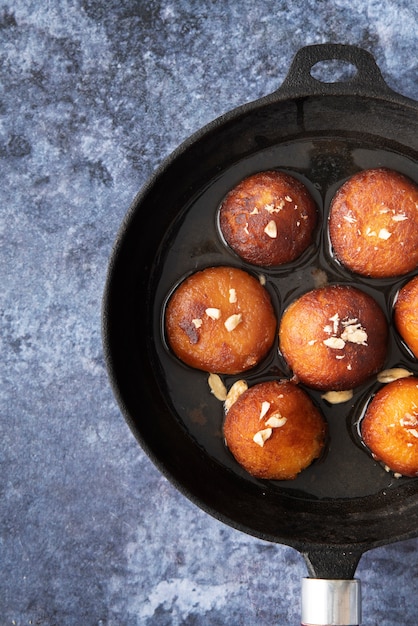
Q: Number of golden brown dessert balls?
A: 7